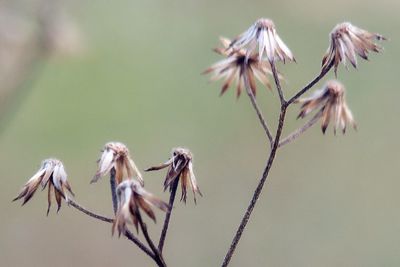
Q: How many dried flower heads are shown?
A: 8